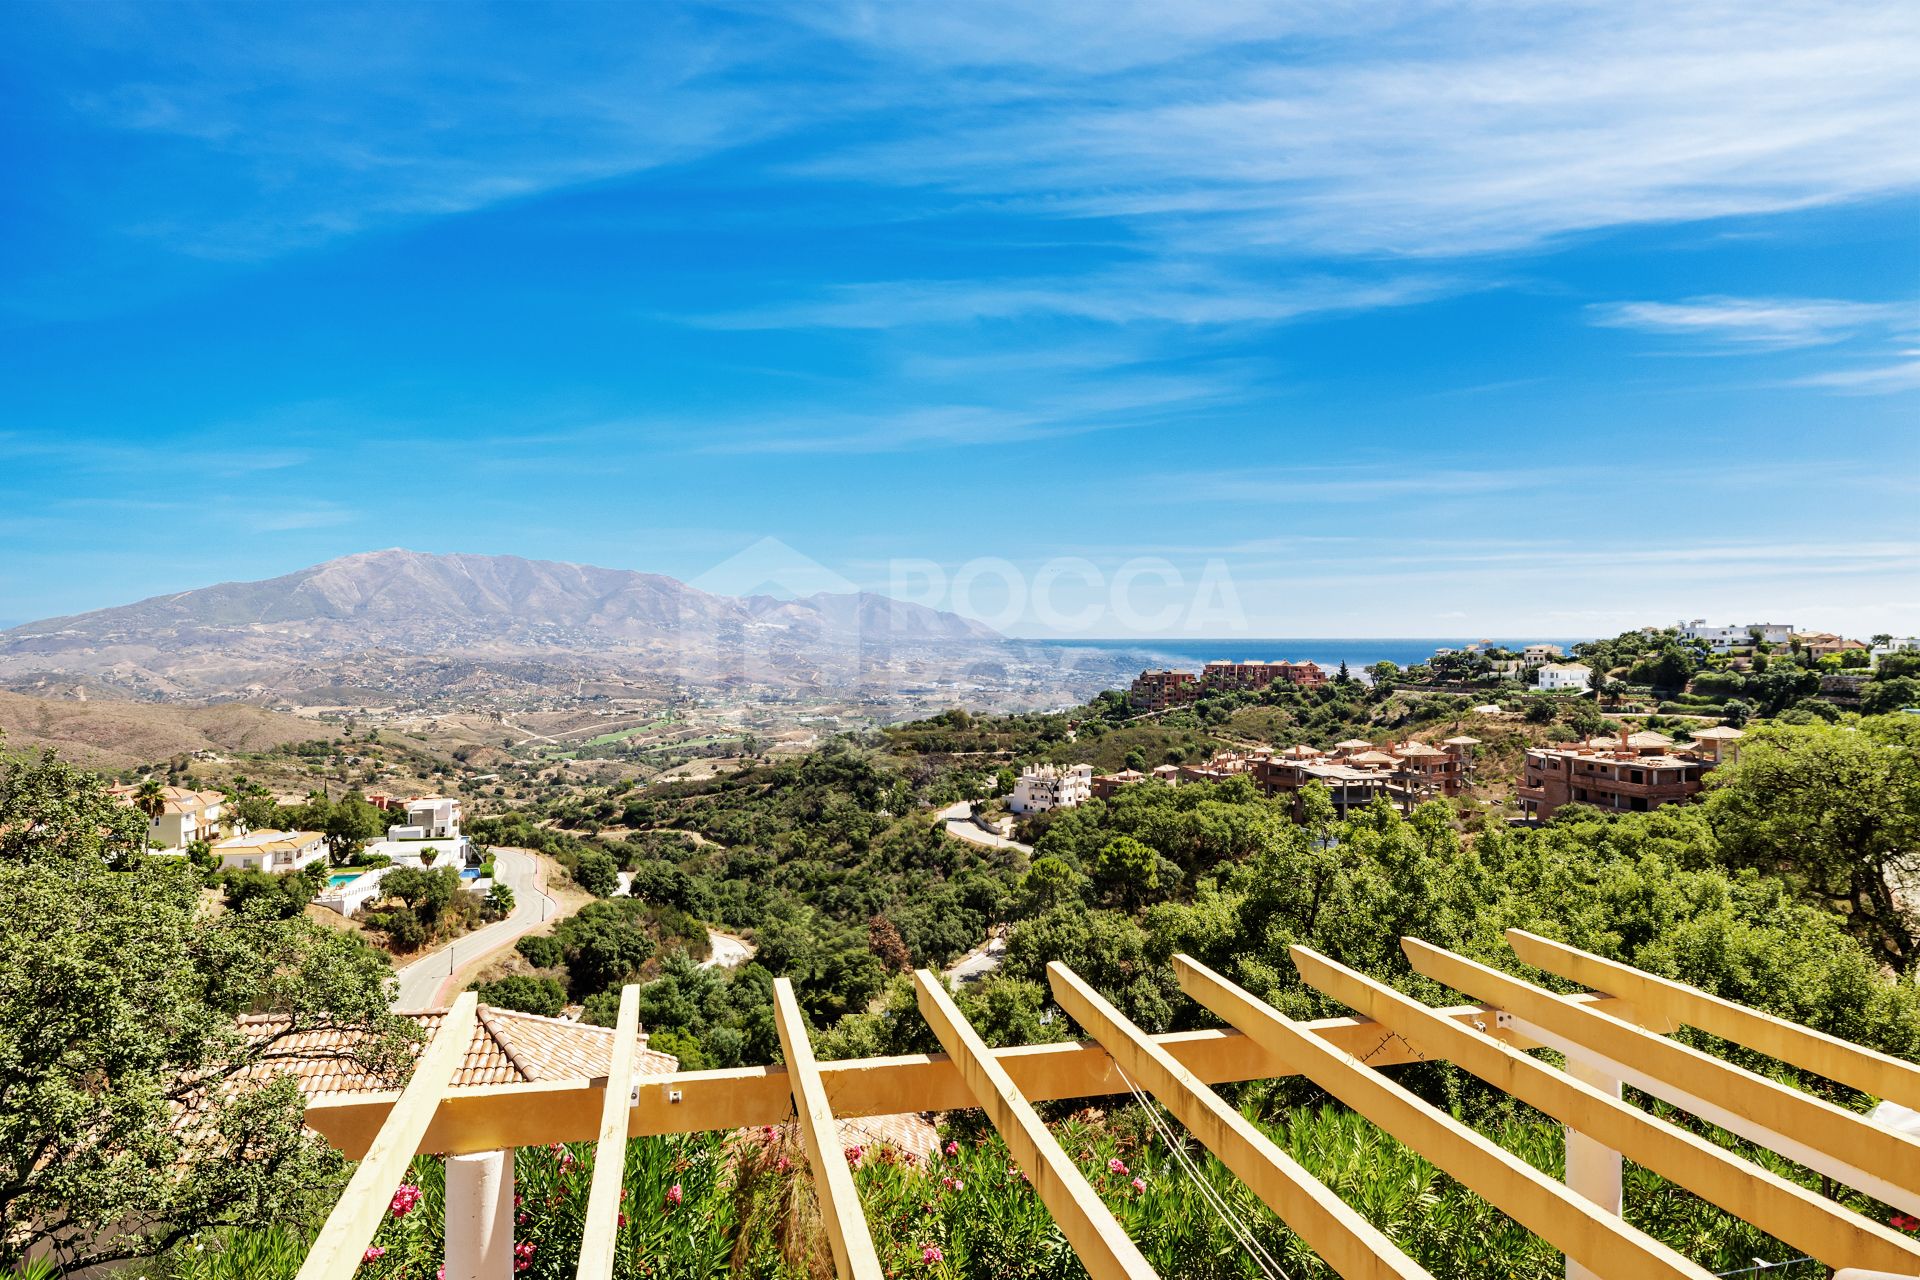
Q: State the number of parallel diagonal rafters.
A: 9